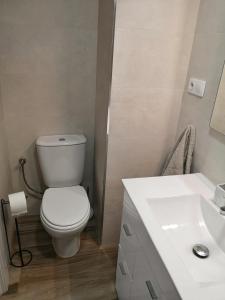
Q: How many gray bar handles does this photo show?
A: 3